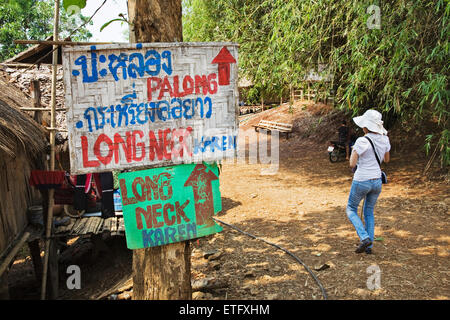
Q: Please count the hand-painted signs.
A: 2